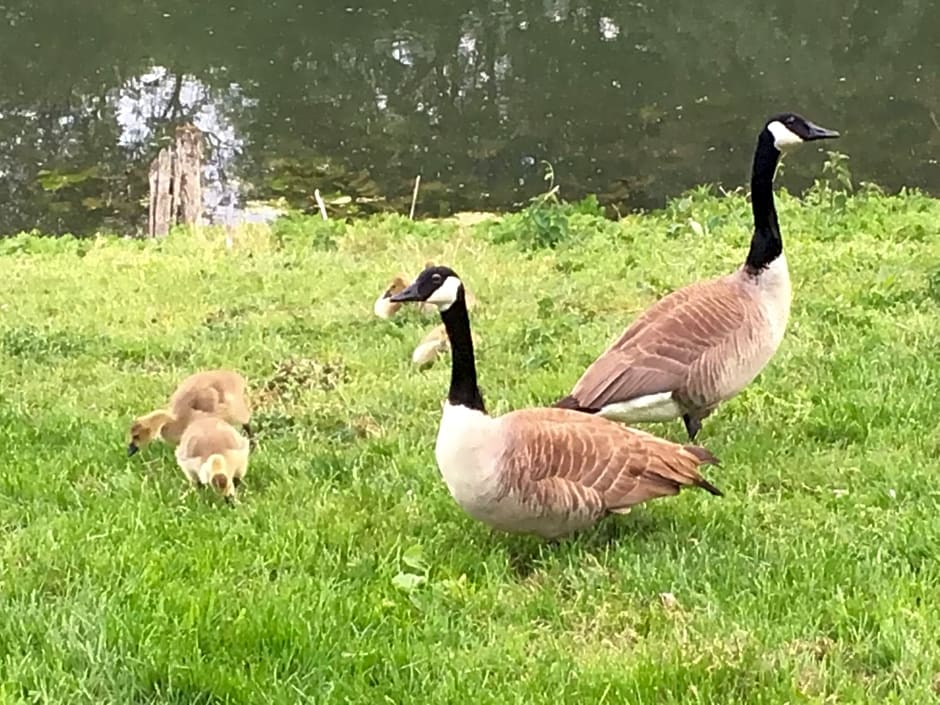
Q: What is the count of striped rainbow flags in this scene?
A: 0